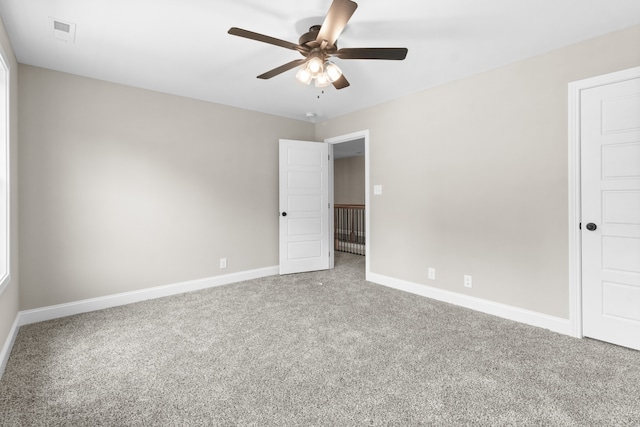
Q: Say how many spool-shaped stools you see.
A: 0